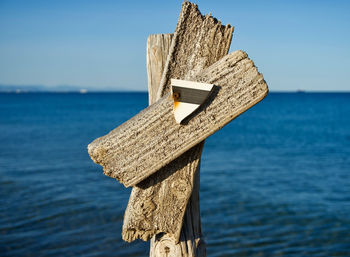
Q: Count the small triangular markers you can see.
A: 1